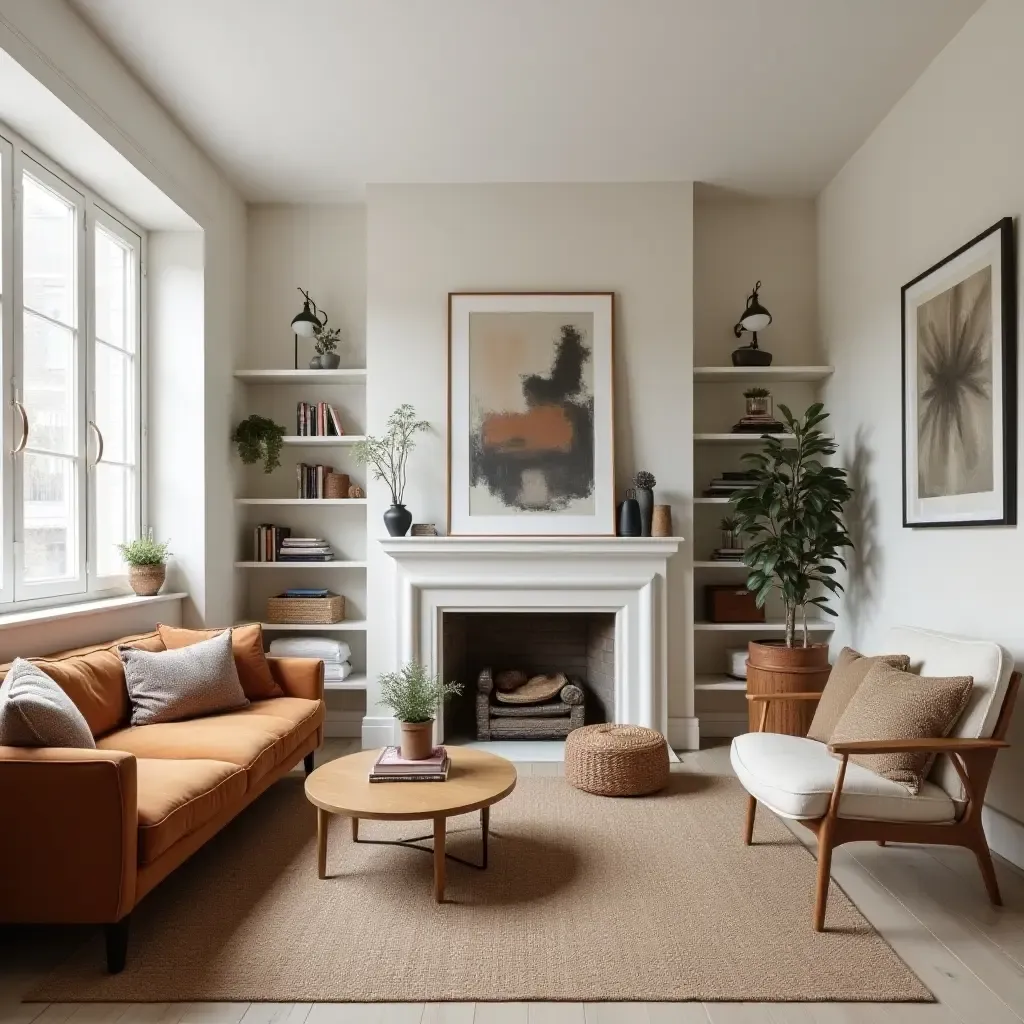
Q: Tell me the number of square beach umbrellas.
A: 0